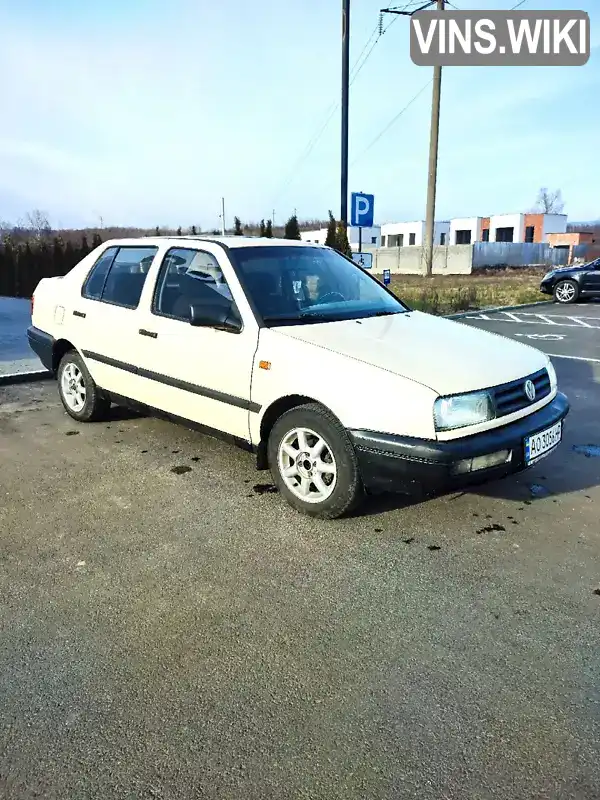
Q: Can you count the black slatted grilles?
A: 1